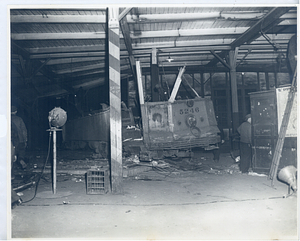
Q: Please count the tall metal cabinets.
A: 1